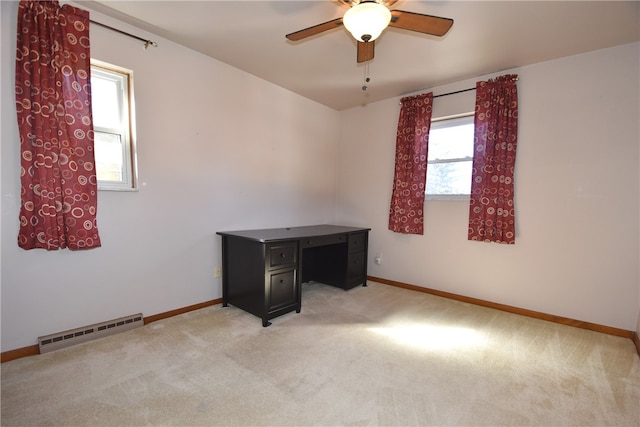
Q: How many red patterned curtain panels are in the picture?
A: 3